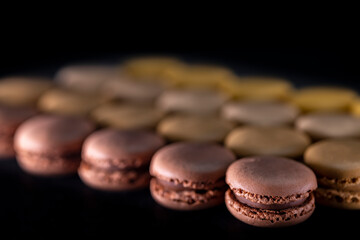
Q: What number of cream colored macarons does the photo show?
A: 5